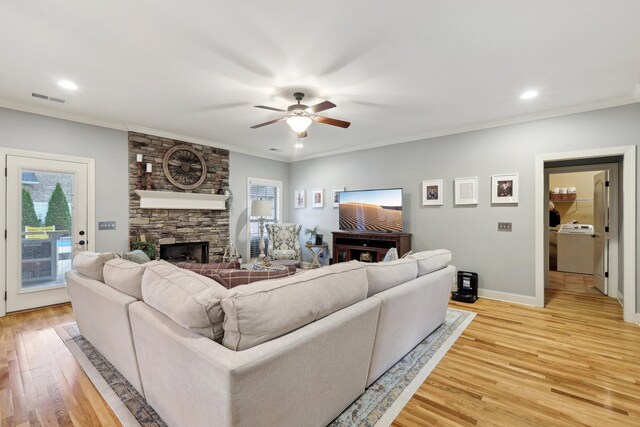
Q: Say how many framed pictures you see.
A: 6